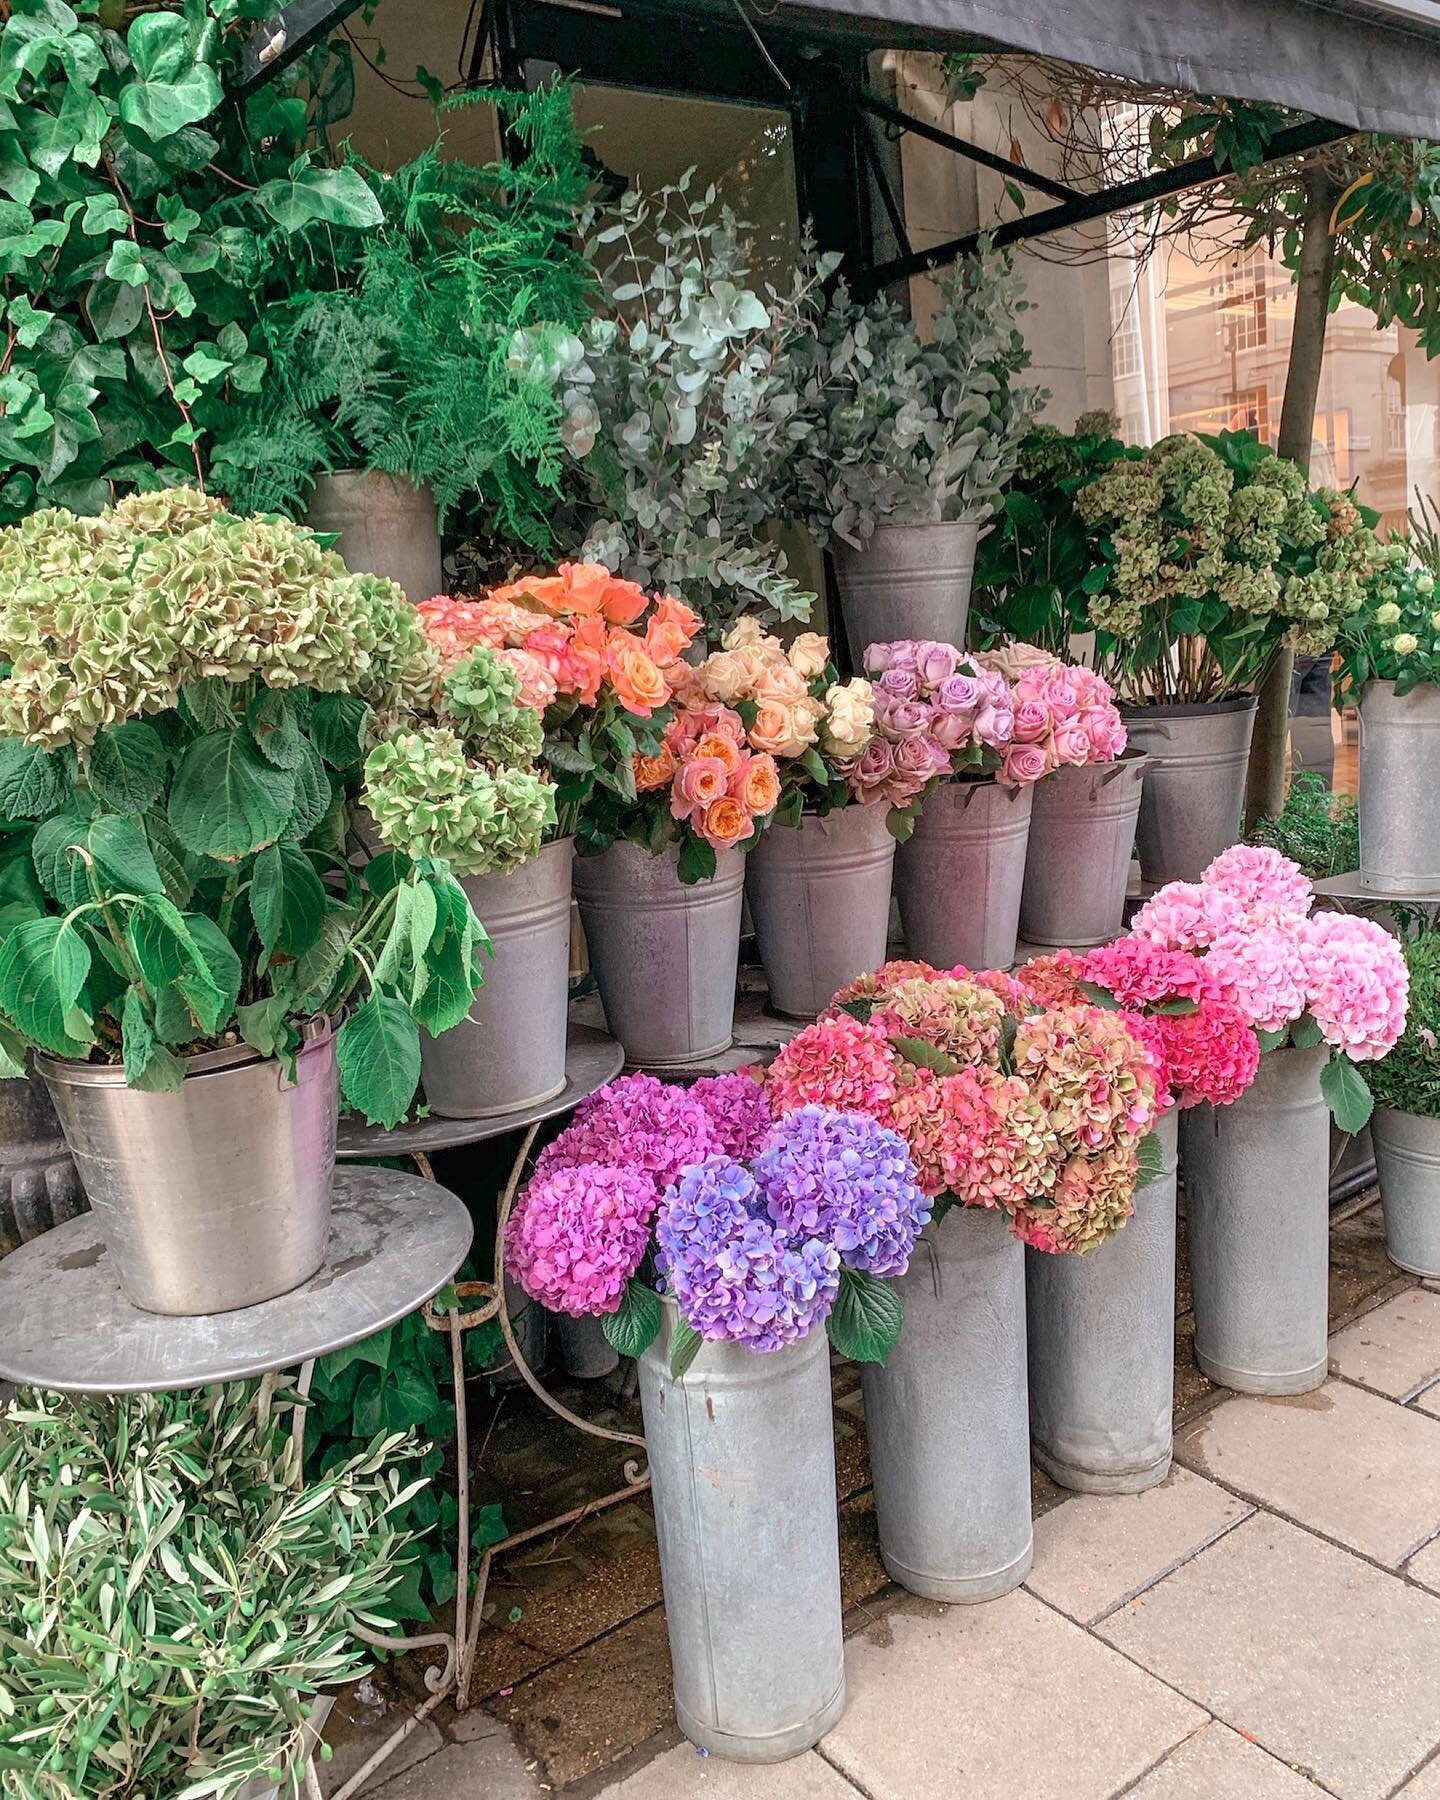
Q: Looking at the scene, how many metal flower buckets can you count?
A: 15